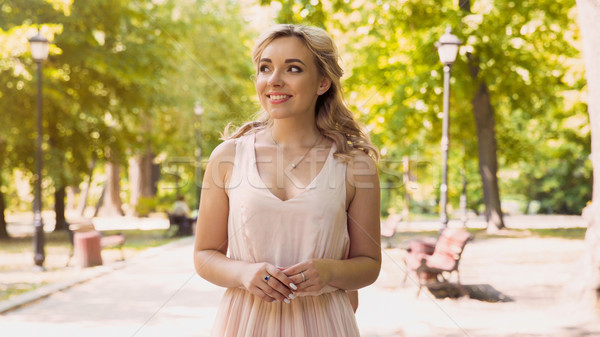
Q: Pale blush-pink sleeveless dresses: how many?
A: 1